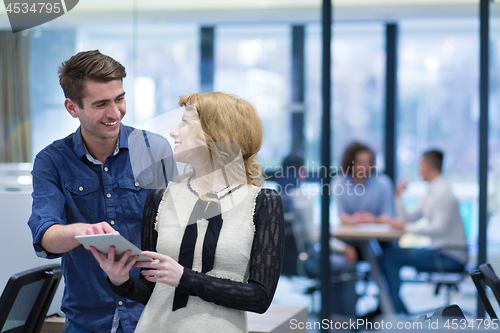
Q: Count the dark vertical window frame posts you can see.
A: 5